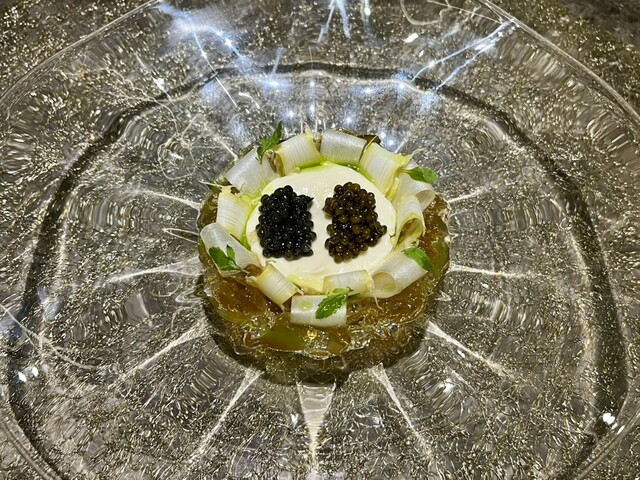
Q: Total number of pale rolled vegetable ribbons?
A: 12